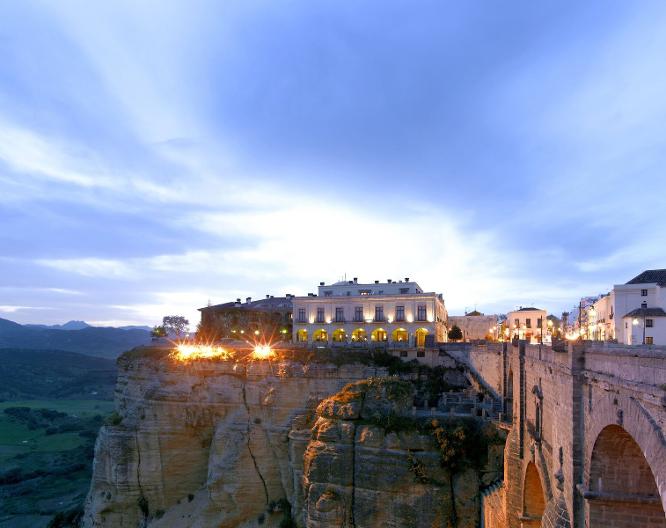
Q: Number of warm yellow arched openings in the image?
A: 7